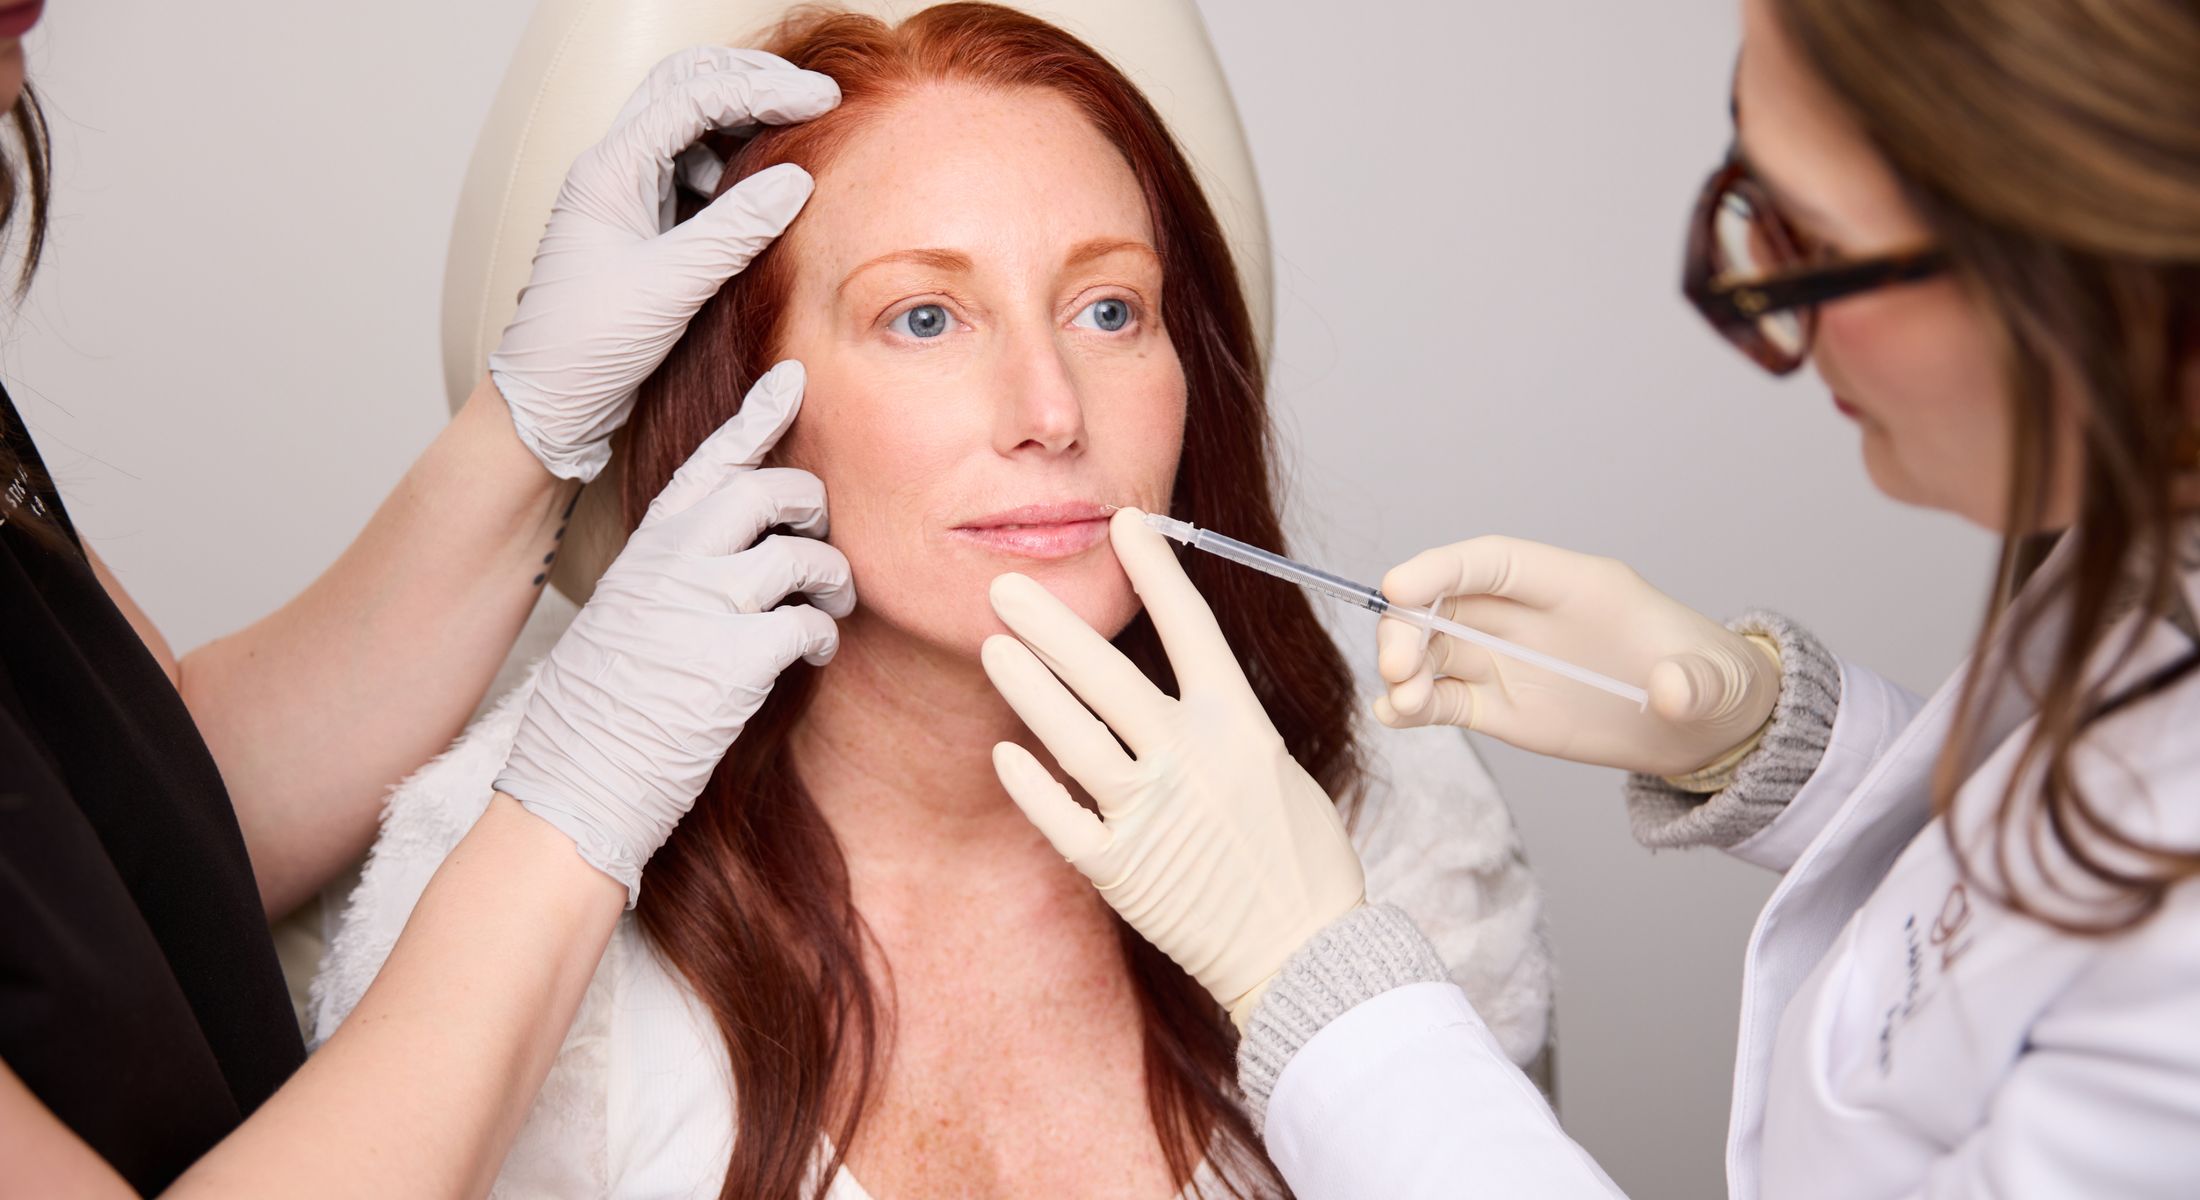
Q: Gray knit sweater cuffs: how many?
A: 2